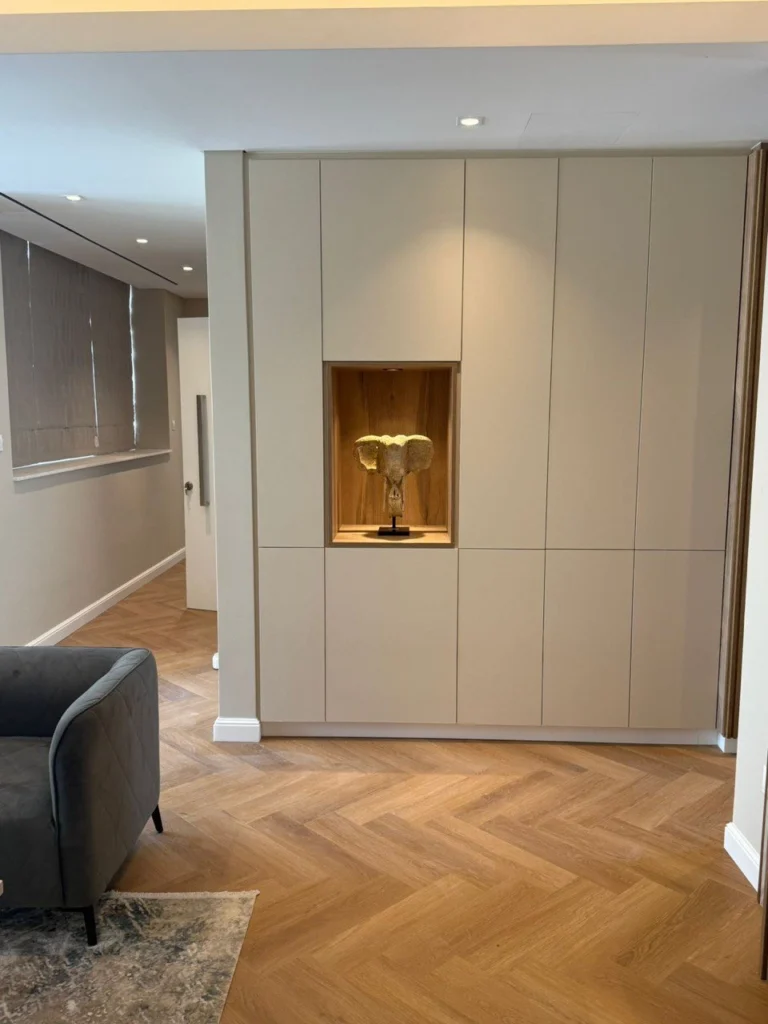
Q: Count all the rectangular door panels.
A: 10